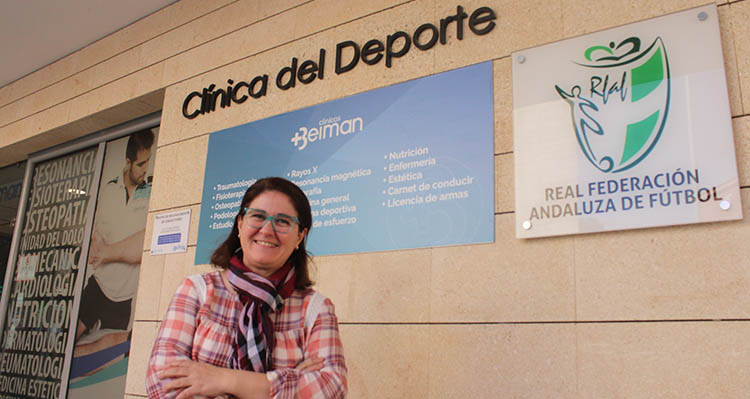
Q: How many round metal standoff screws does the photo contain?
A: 4